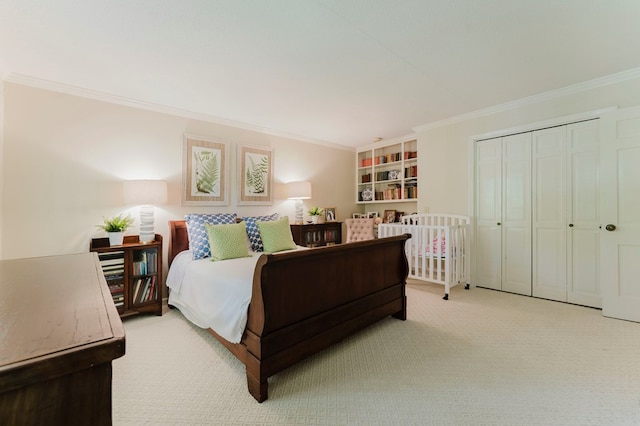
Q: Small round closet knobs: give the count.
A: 2